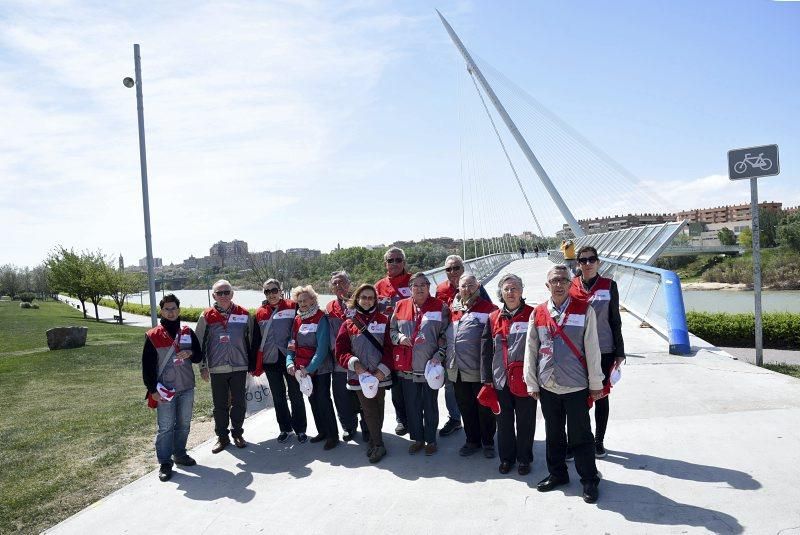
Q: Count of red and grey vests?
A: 13